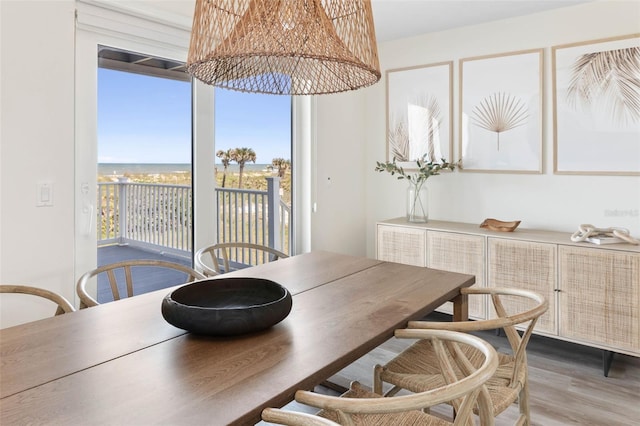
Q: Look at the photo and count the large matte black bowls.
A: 1